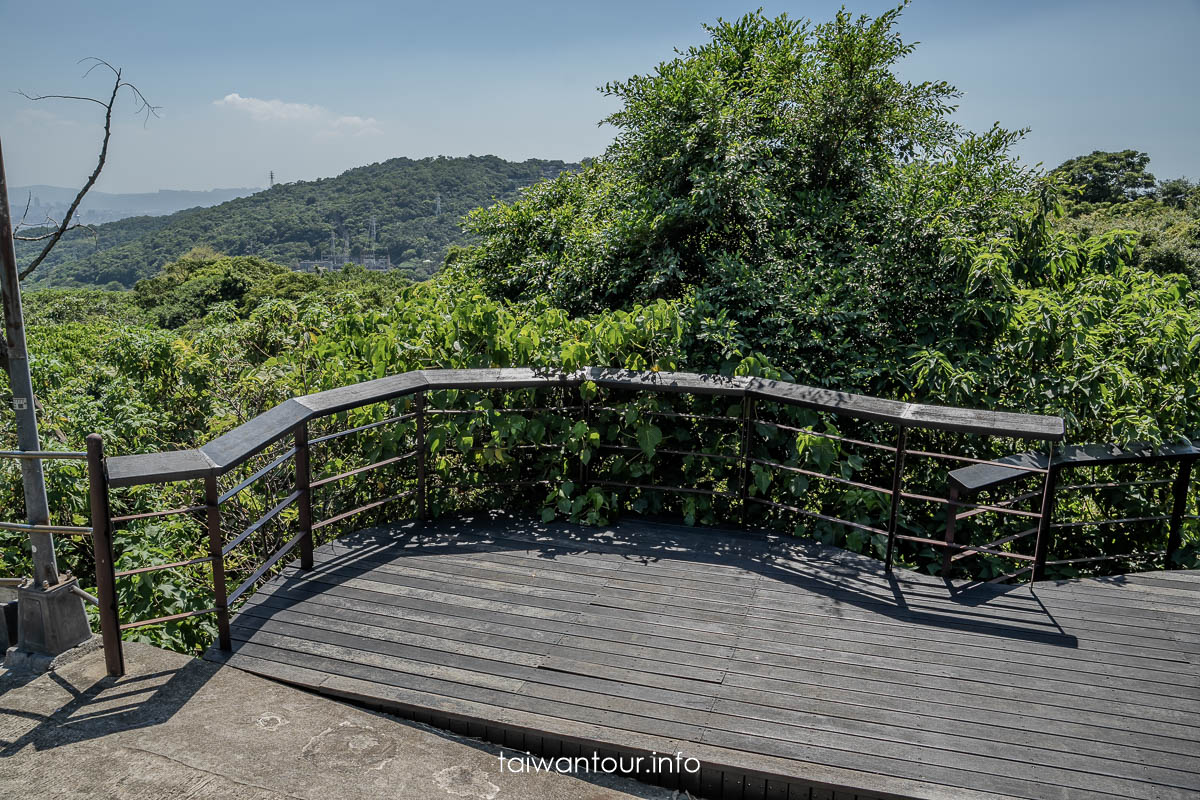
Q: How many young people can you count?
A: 0